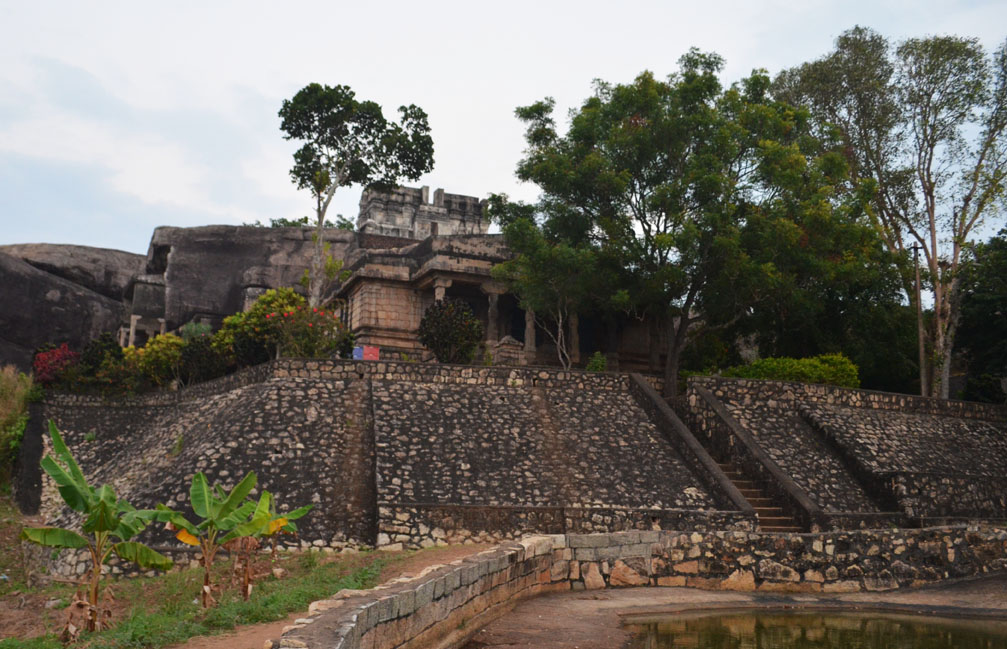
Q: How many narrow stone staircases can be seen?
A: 1